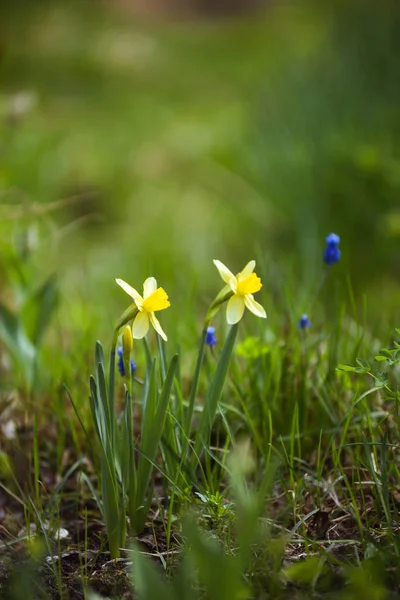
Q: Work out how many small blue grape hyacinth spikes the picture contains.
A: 4